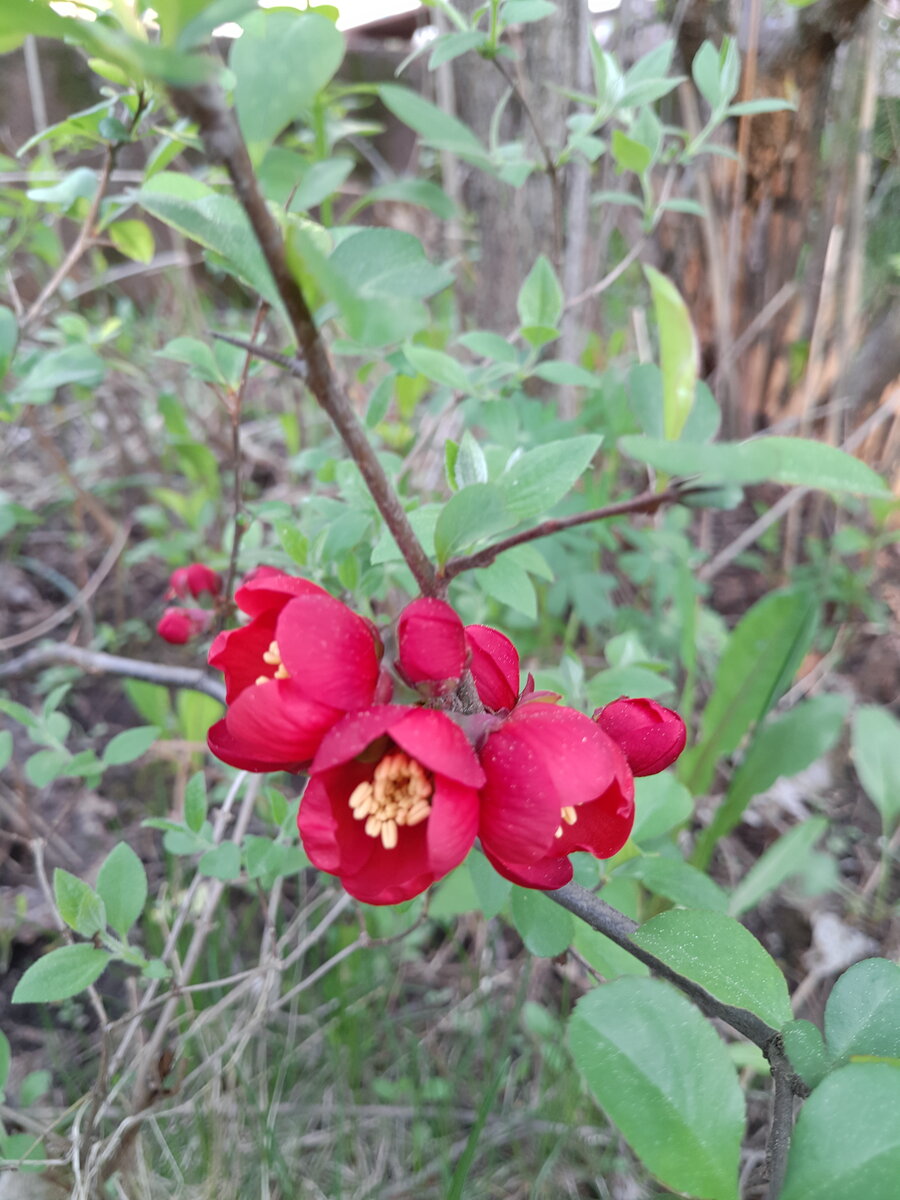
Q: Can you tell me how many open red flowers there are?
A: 3